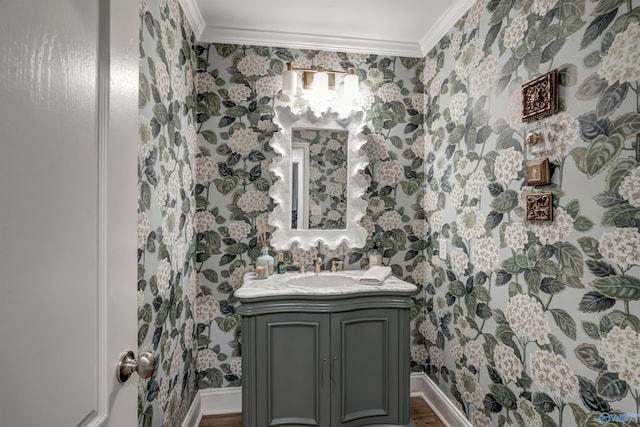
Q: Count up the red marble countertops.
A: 0